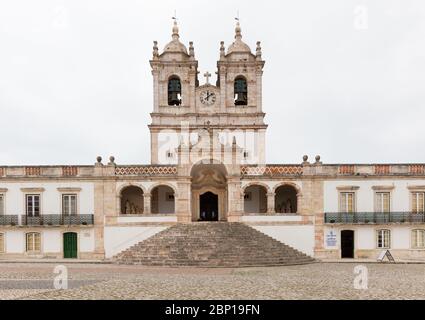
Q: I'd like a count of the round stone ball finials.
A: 4